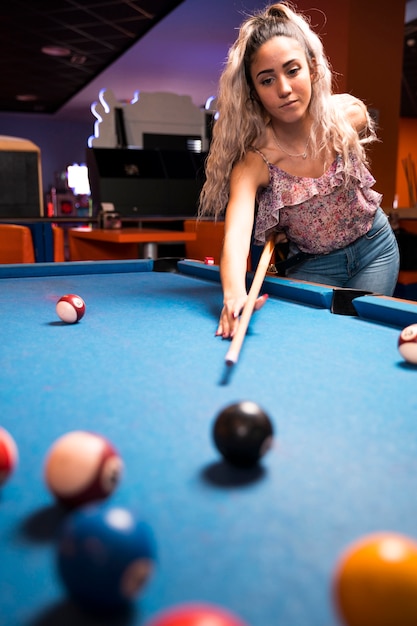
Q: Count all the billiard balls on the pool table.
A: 8